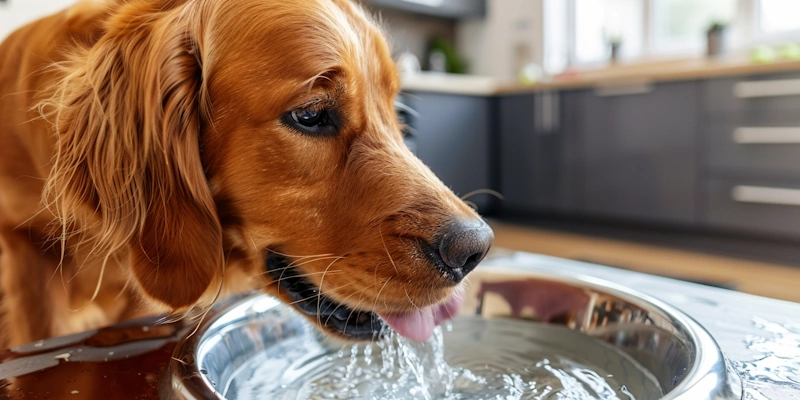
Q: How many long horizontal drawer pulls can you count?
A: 3